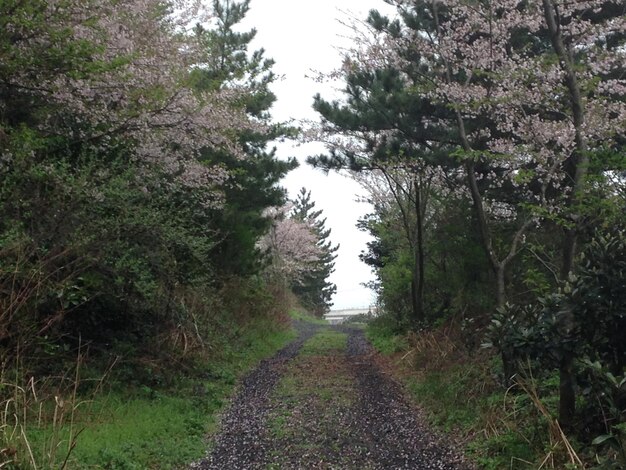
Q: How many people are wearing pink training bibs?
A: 0